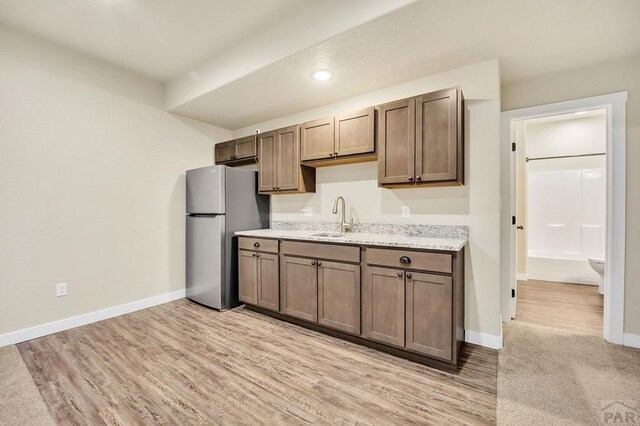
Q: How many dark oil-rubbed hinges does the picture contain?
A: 3